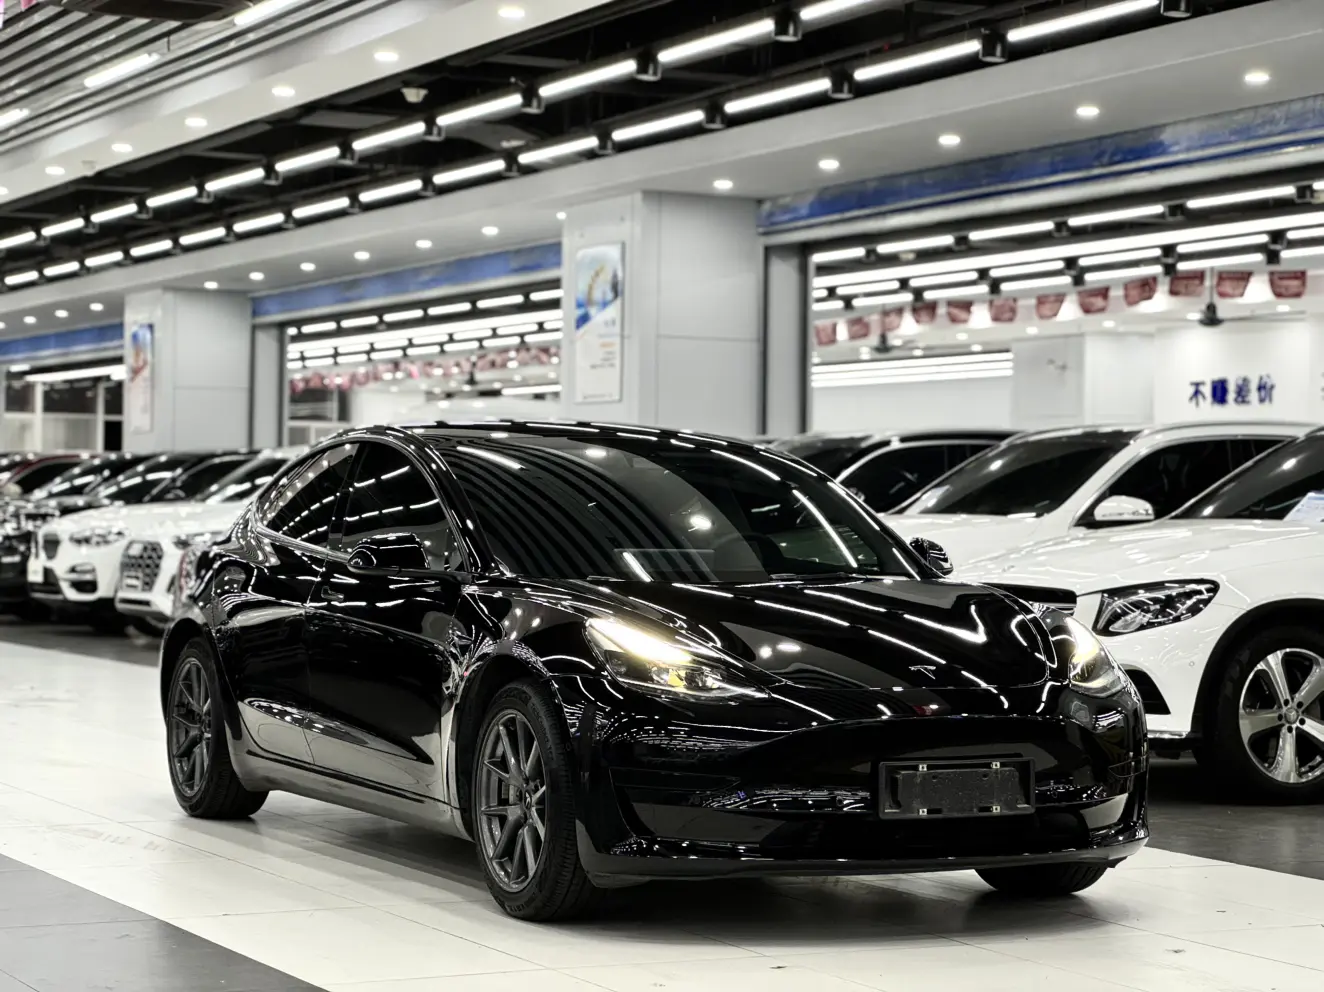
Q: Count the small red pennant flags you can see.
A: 12